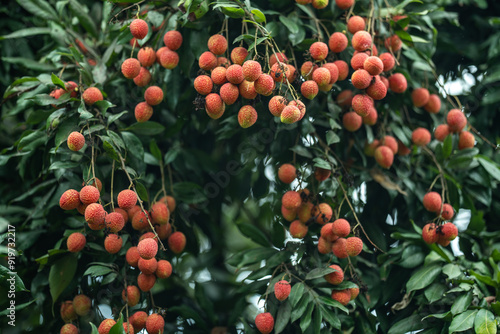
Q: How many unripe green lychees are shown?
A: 0